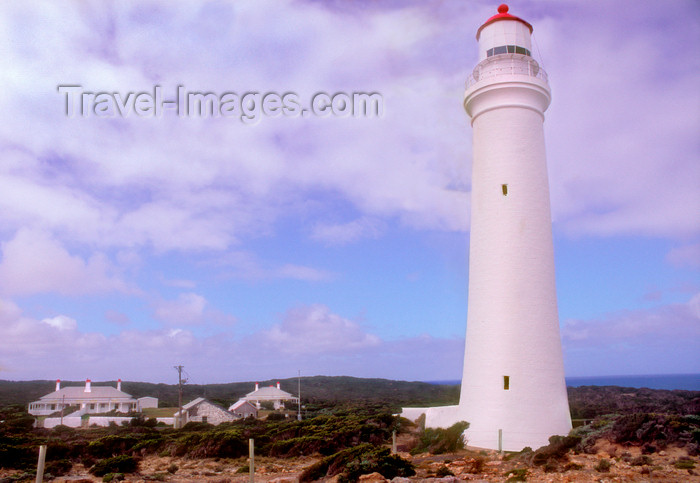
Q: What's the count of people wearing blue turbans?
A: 0